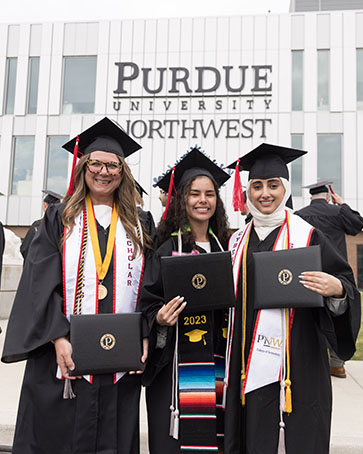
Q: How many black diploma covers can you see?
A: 3